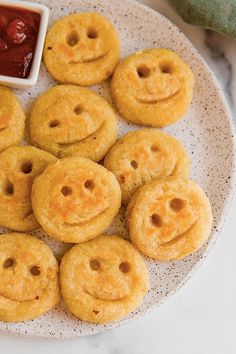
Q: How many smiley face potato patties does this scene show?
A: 10